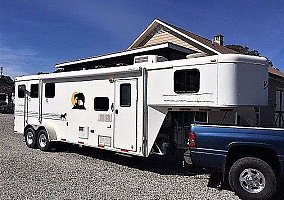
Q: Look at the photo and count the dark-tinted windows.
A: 6